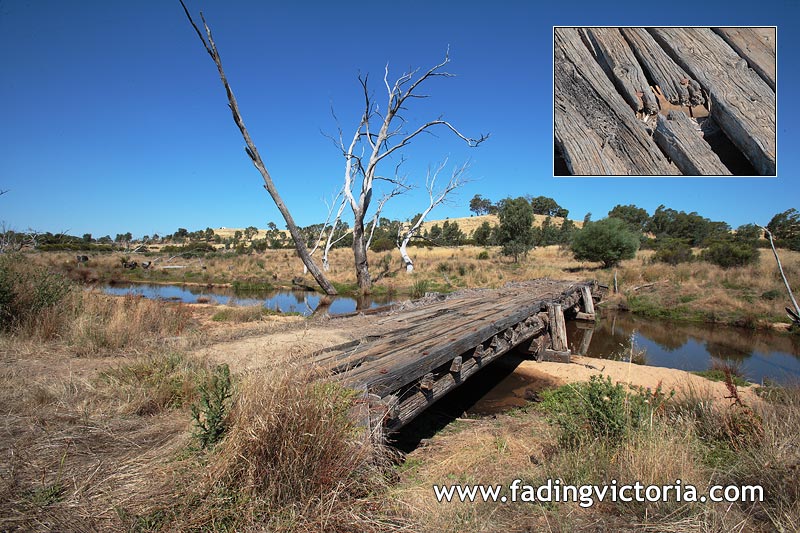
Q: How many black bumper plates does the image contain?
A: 0